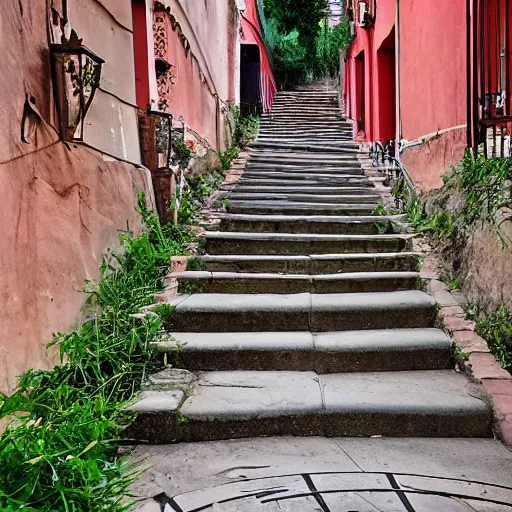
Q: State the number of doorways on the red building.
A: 2